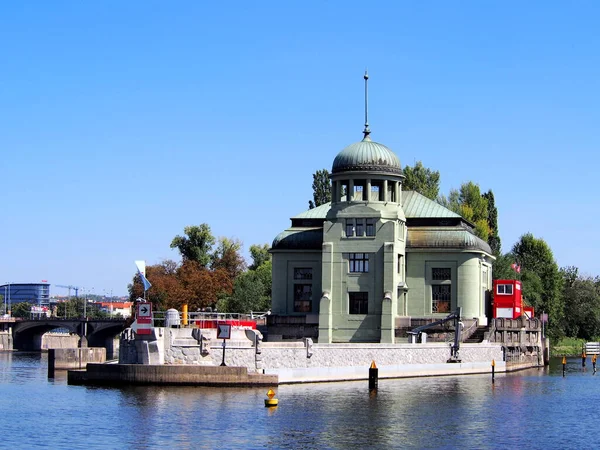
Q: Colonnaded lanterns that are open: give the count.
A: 1